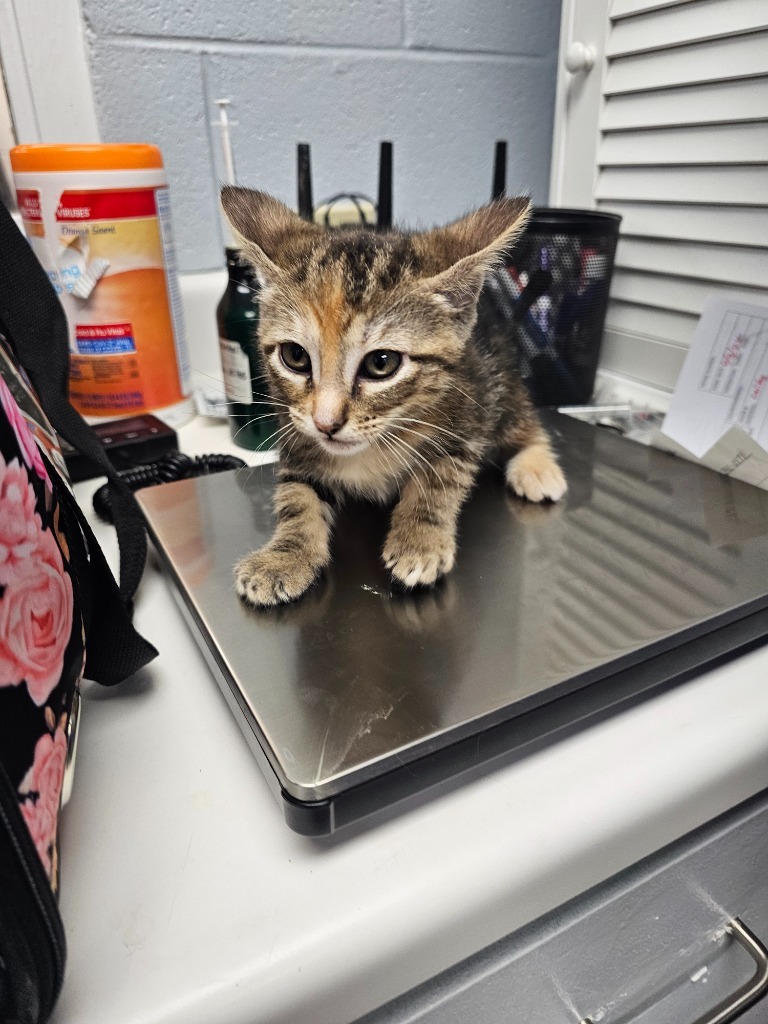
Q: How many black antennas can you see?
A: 3